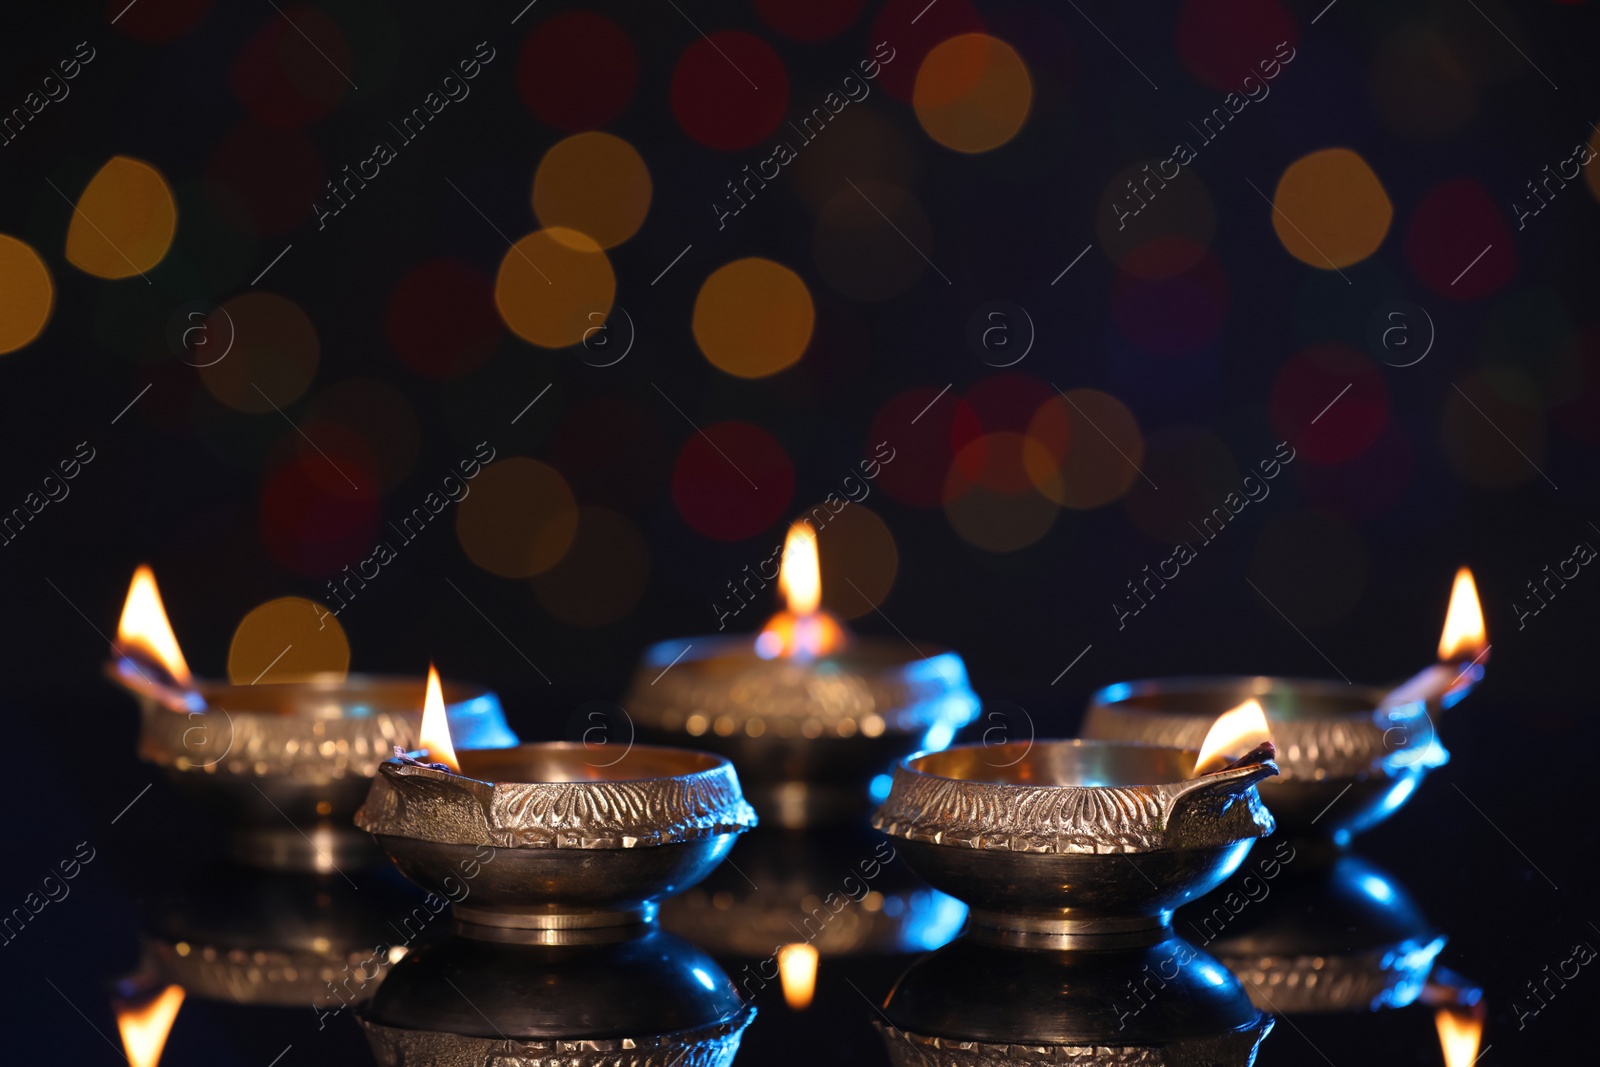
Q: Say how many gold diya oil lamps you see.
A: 5